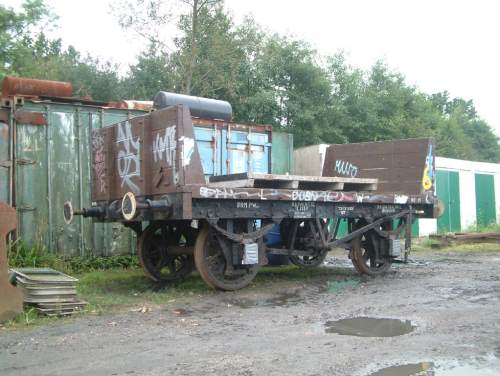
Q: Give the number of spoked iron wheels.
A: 4